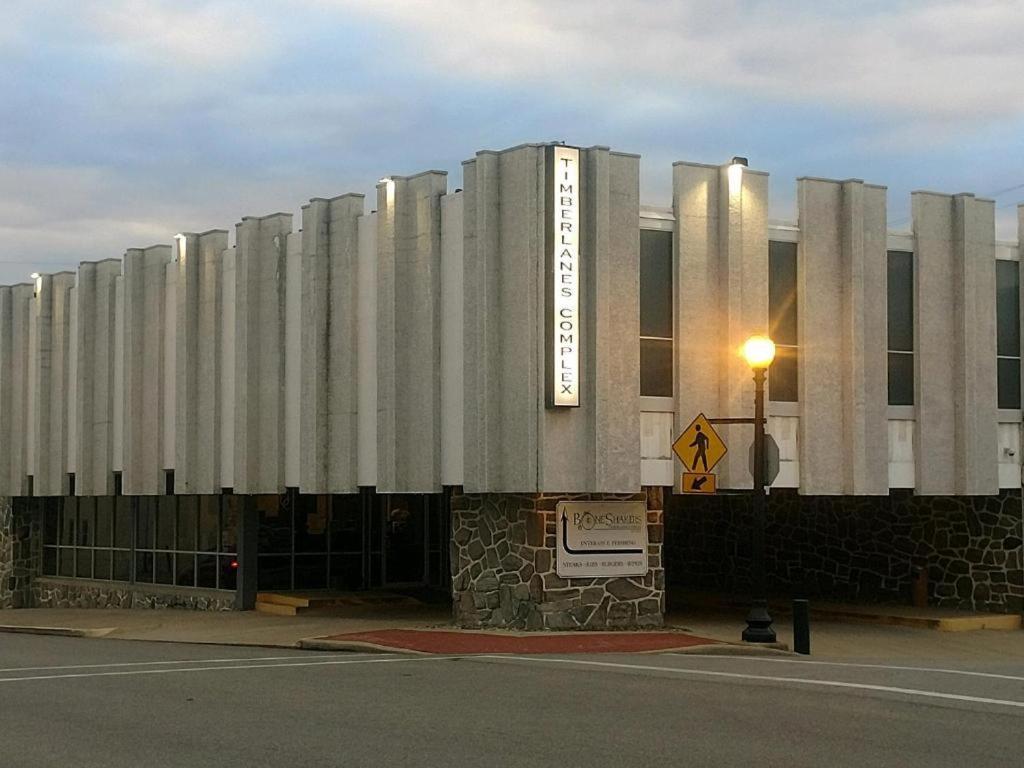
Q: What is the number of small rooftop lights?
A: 4